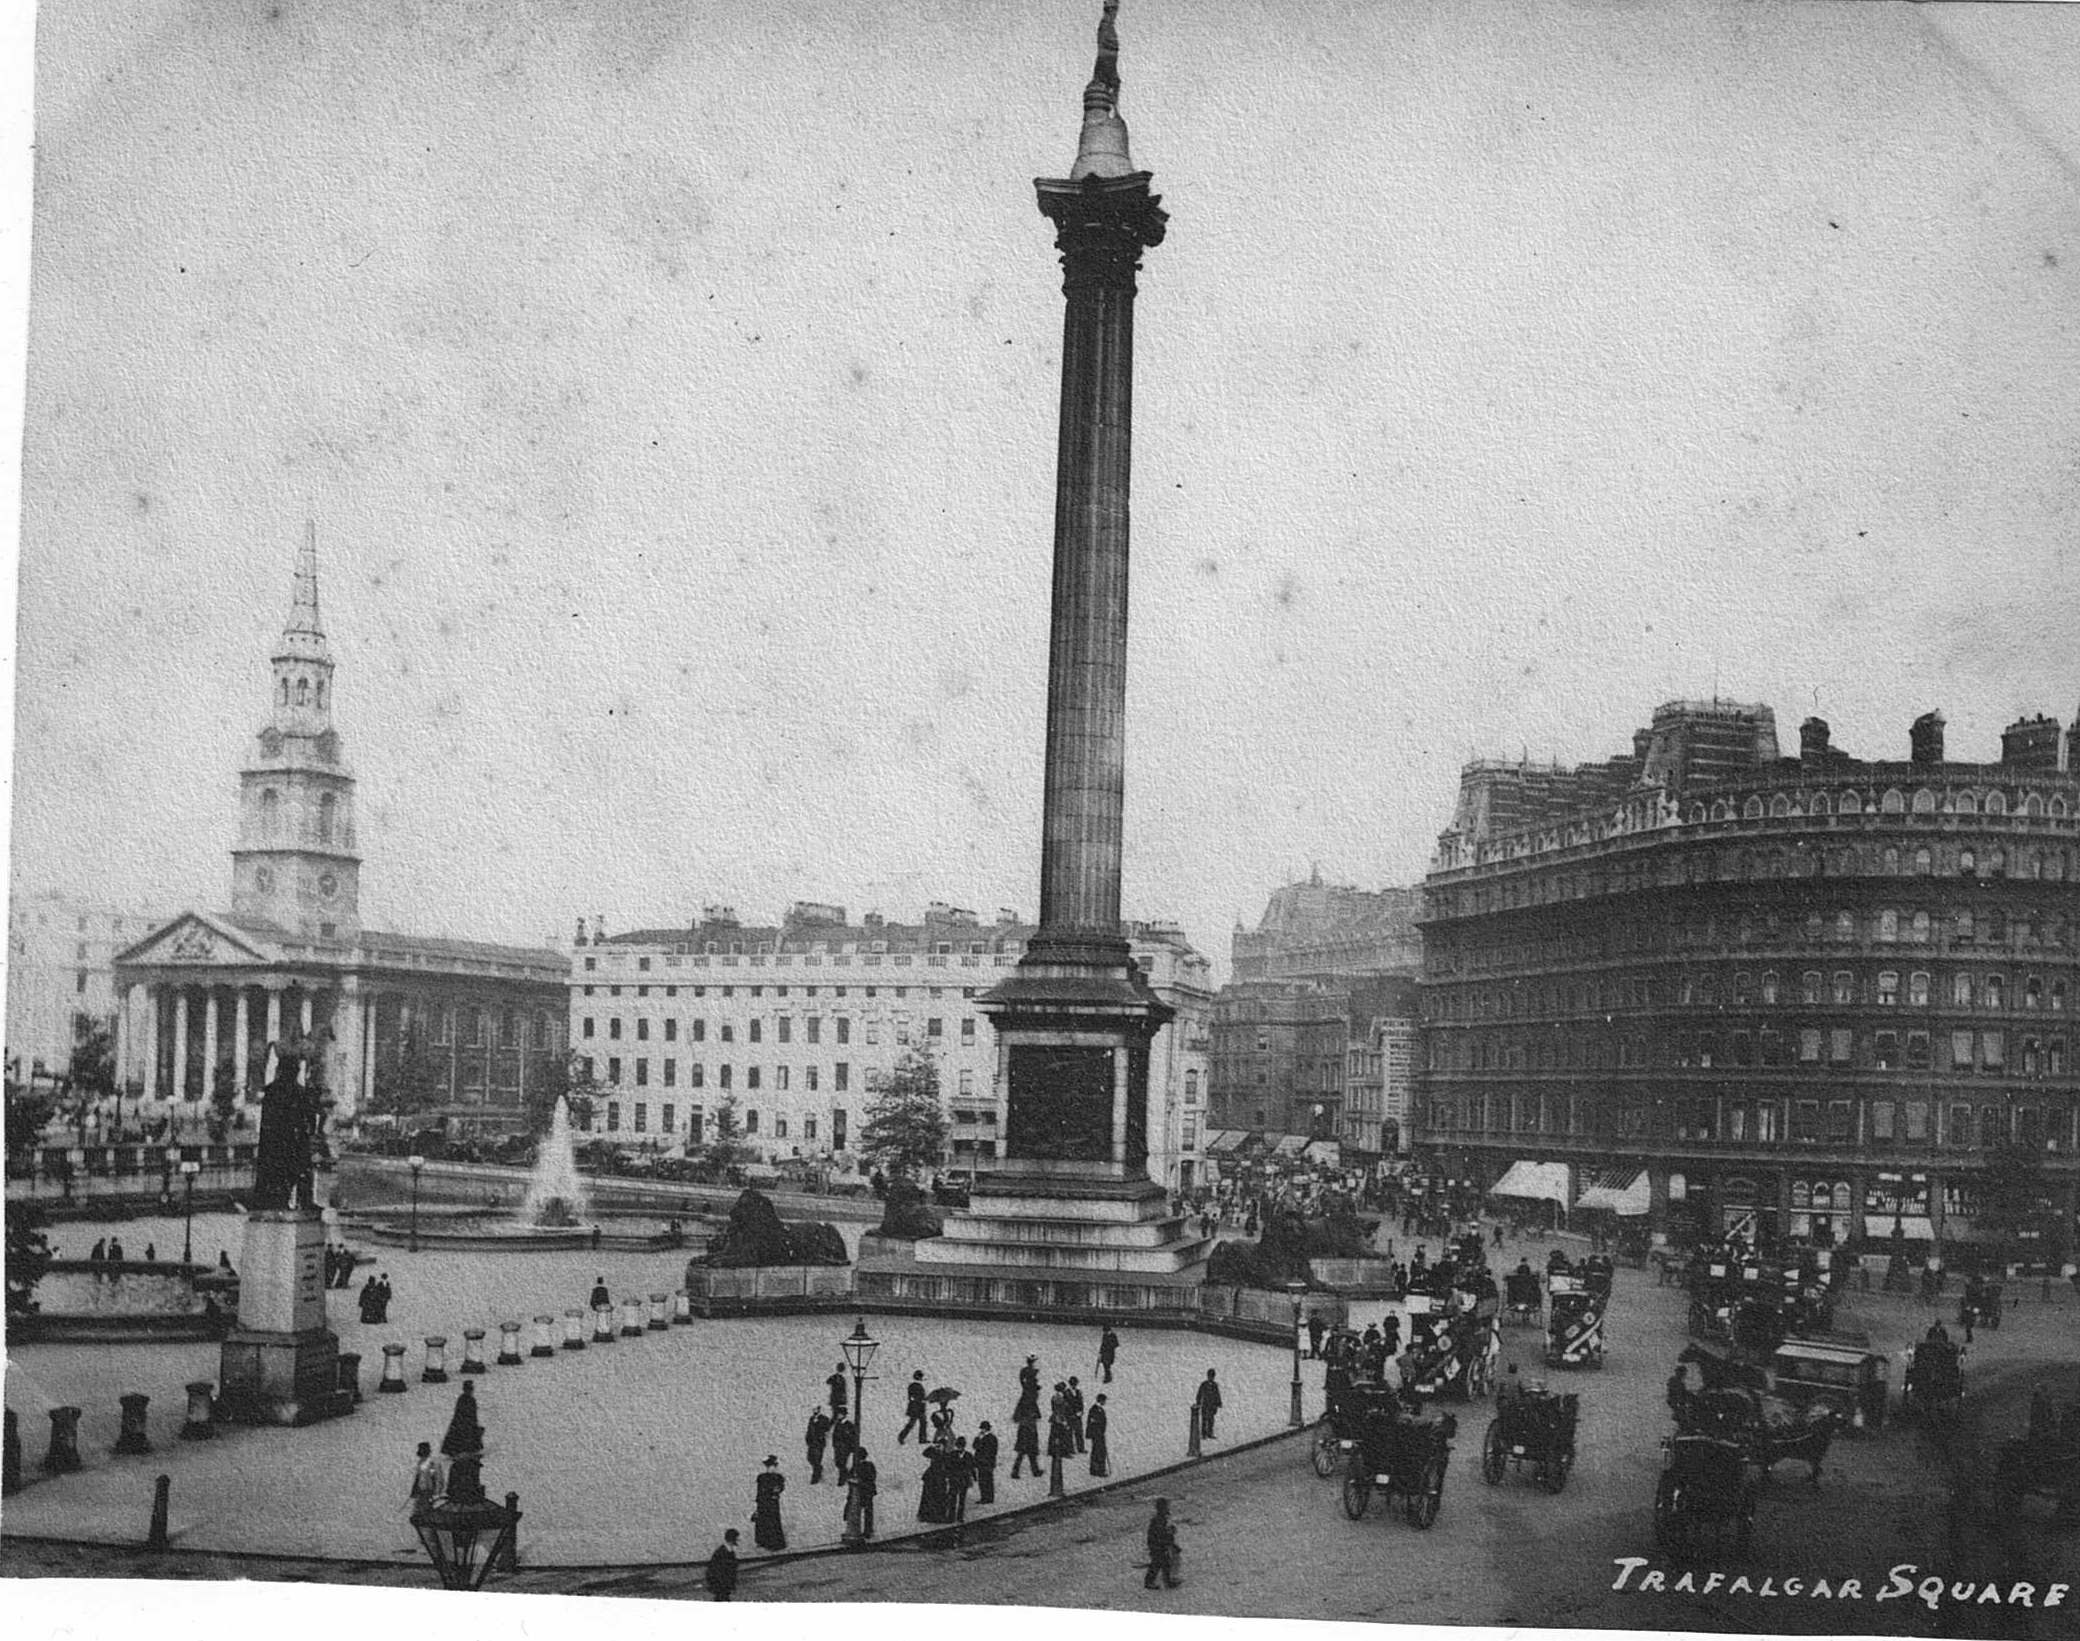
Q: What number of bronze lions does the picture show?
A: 4